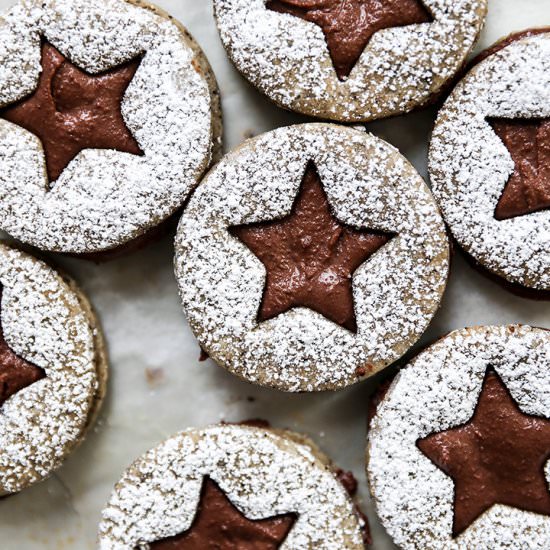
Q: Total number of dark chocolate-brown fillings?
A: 7